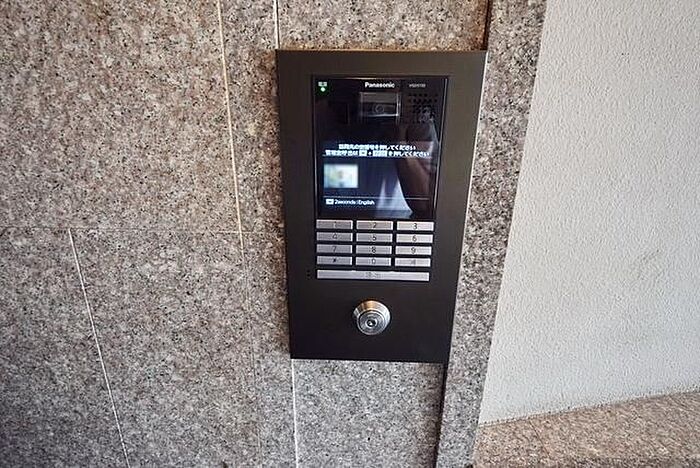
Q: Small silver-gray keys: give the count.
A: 12